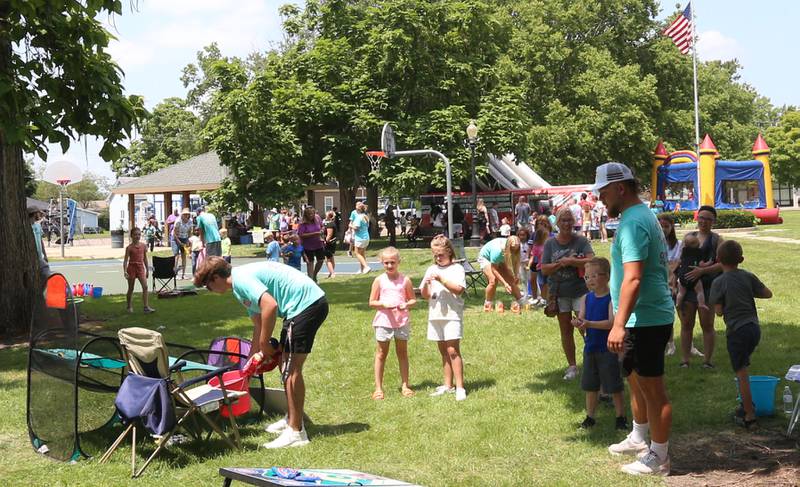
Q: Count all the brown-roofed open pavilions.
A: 1